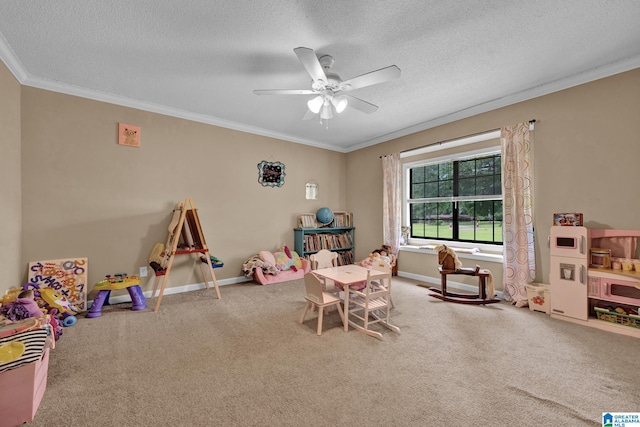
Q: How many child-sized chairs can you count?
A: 4